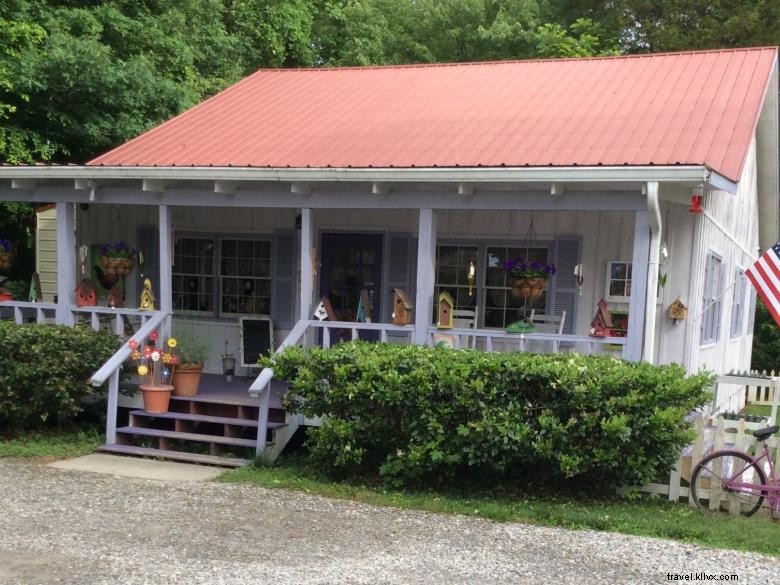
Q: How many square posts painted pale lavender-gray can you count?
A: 5